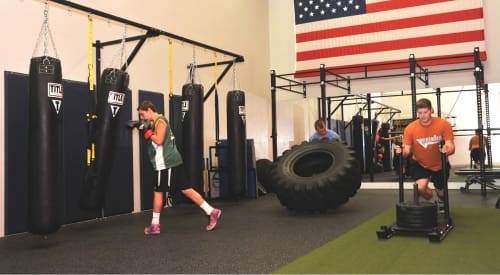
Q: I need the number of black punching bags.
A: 4